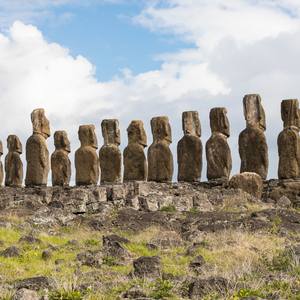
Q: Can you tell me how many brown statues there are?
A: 12